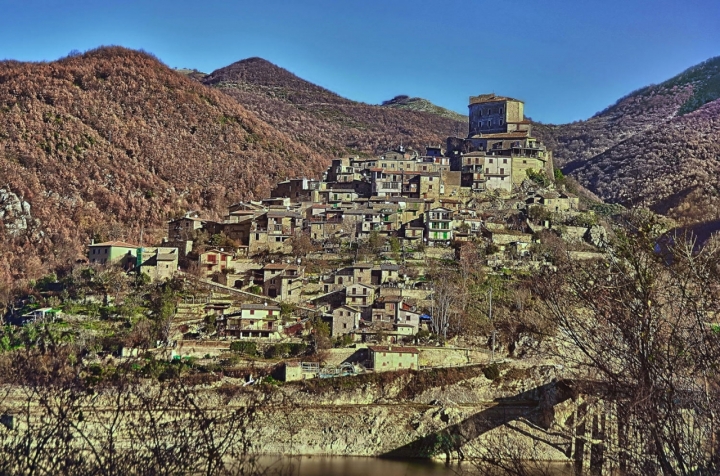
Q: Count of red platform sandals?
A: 0